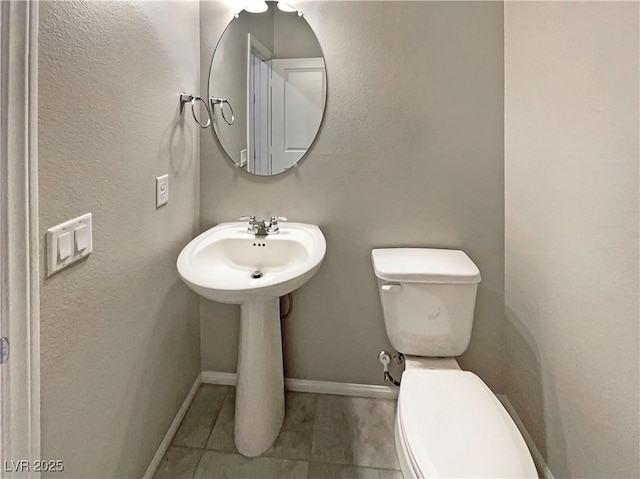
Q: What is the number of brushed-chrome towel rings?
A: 1